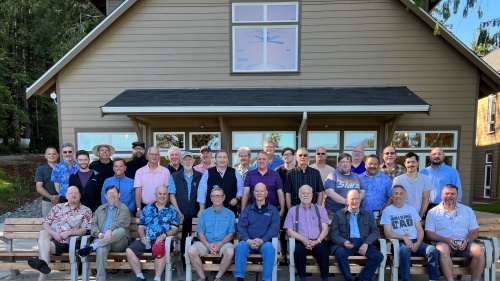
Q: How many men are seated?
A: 9